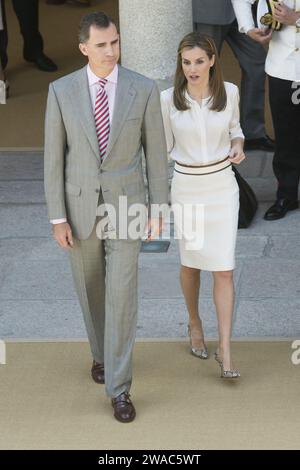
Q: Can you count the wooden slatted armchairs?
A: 0